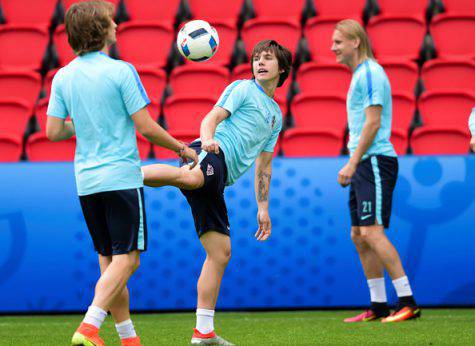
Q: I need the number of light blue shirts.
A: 3